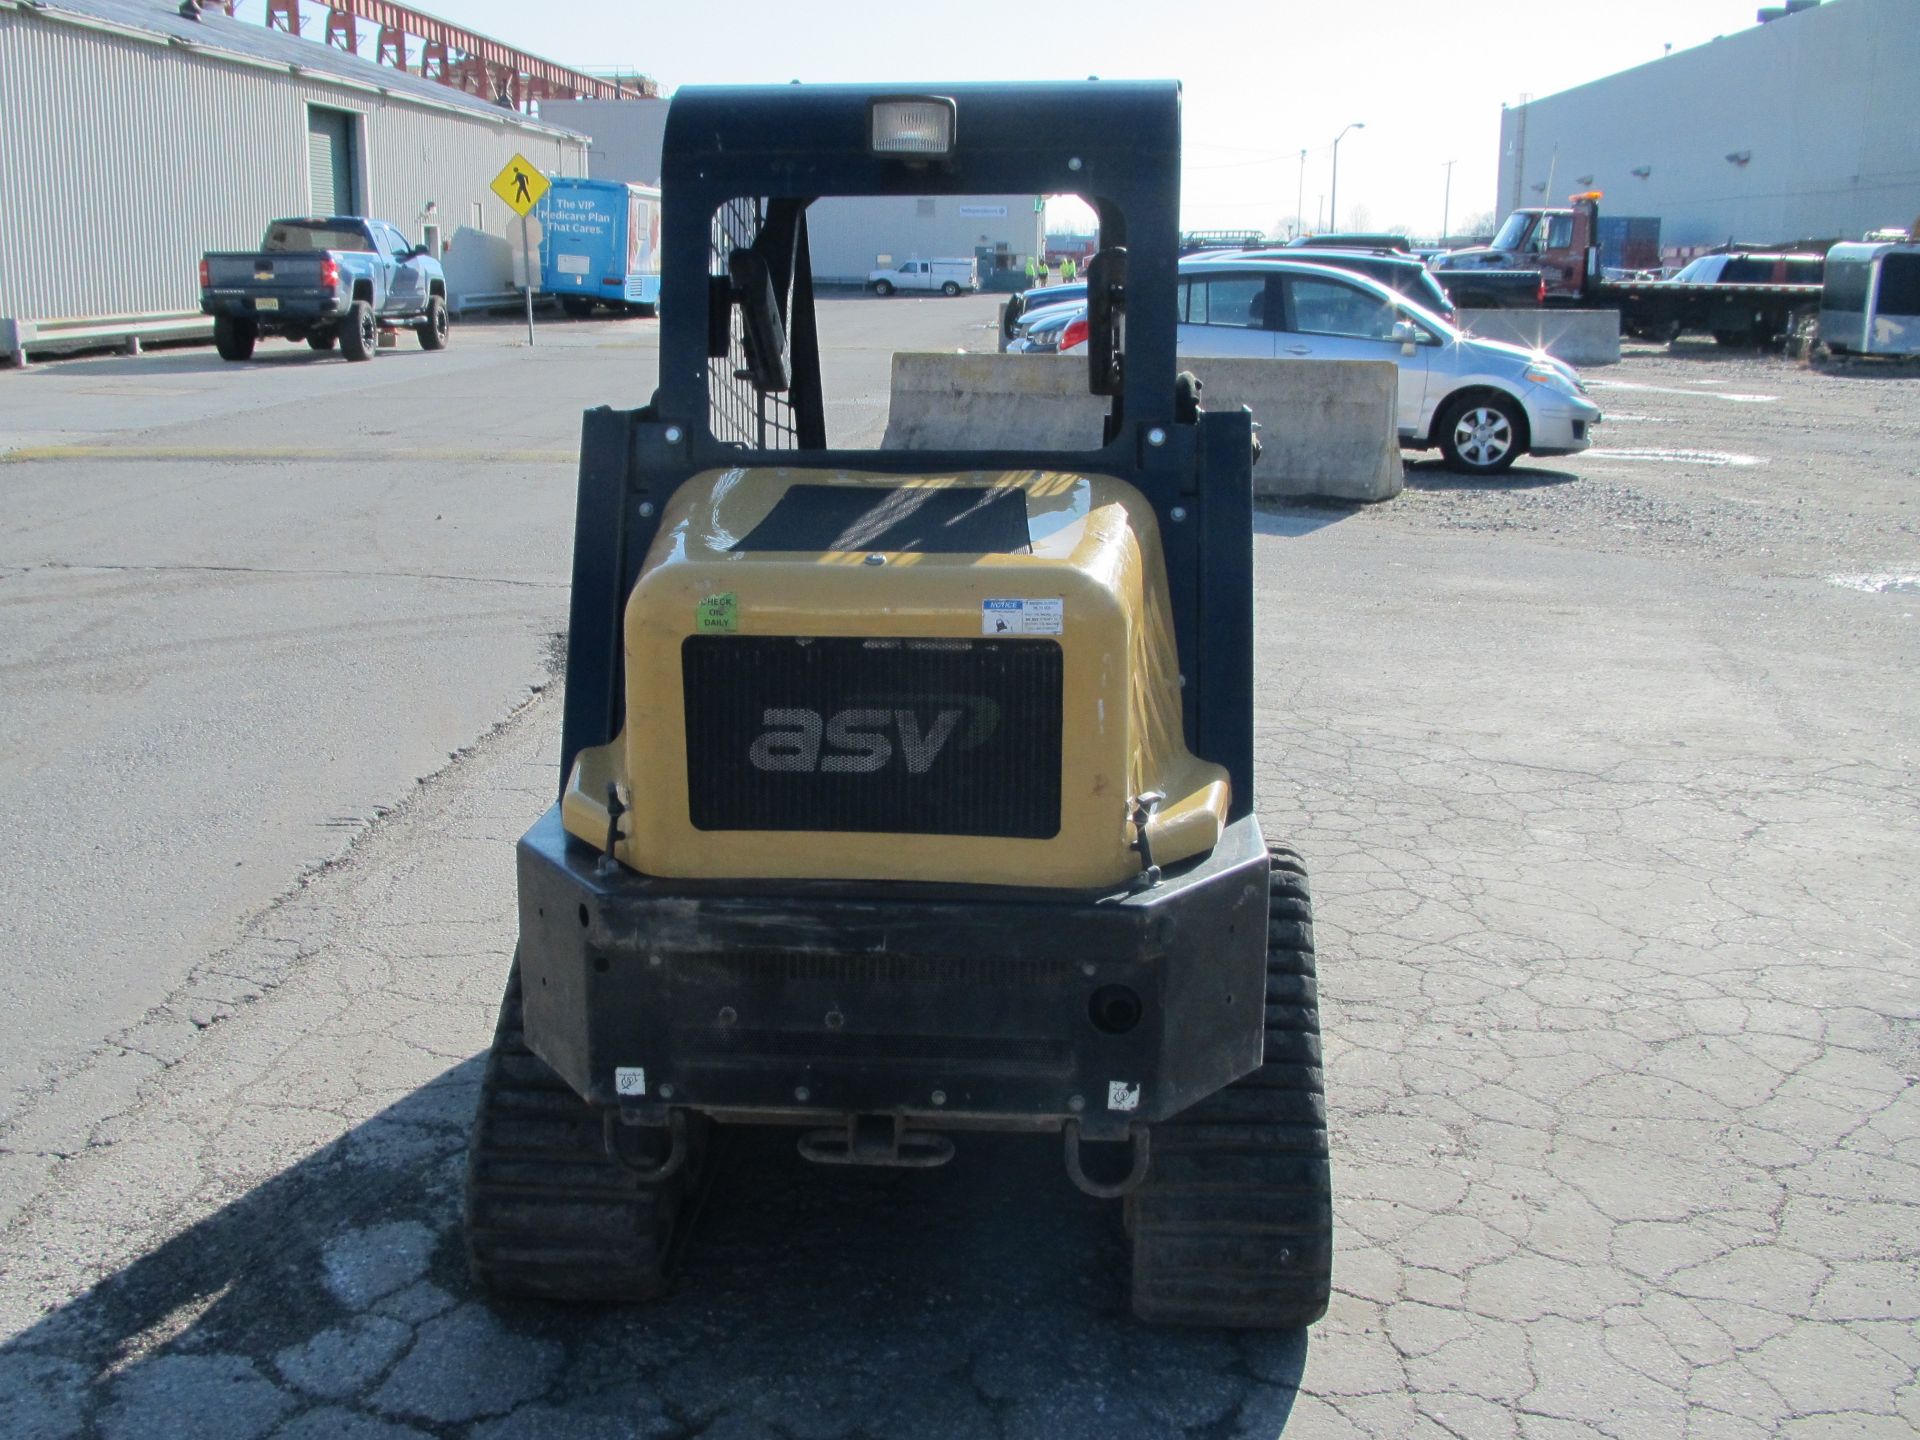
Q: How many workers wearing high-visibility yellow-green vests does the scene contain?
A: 4